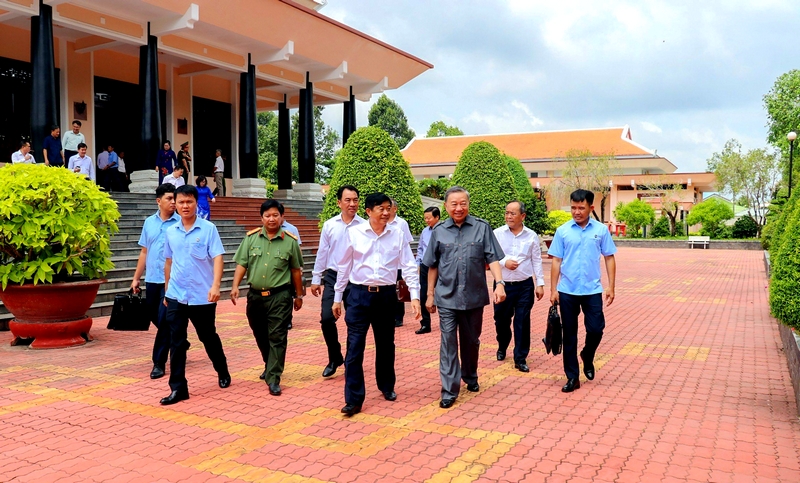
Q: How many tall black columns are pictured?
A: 6